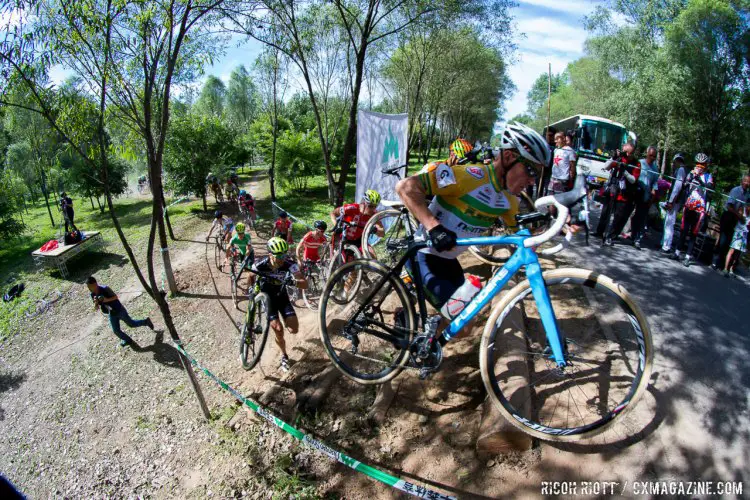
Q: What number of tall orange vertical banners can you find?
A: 0